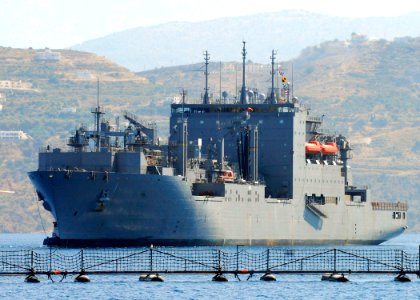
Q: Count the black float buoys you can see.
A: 7